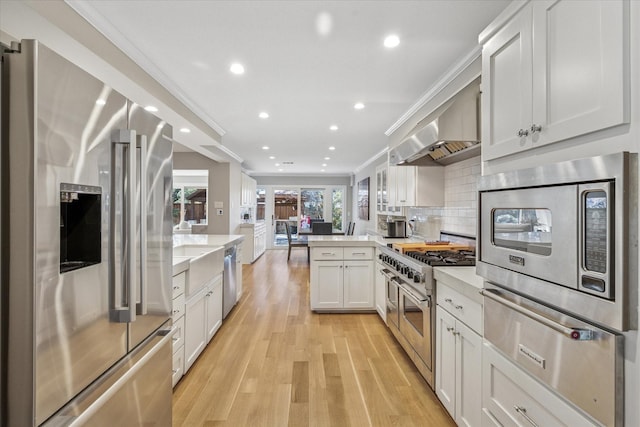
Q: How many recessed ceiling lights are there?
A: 15